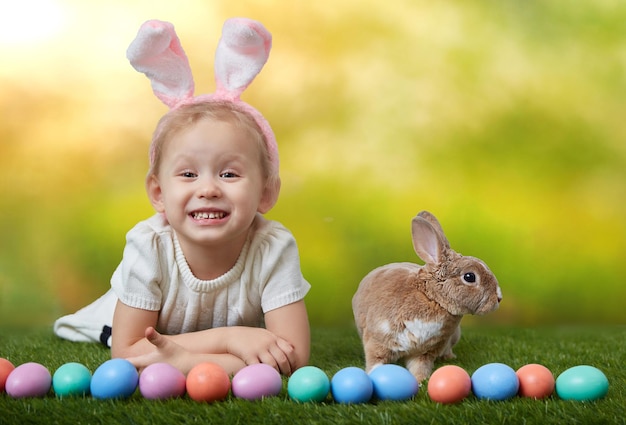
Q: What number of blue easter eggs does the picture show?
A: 4